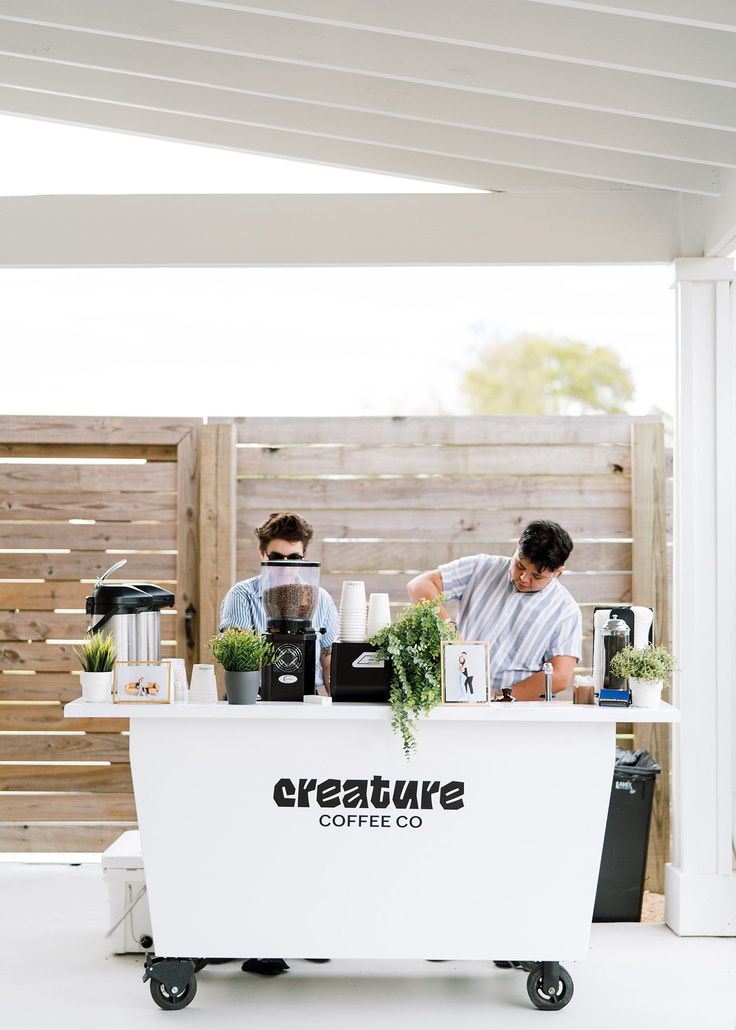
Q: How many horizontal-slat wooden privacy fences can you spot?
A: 1